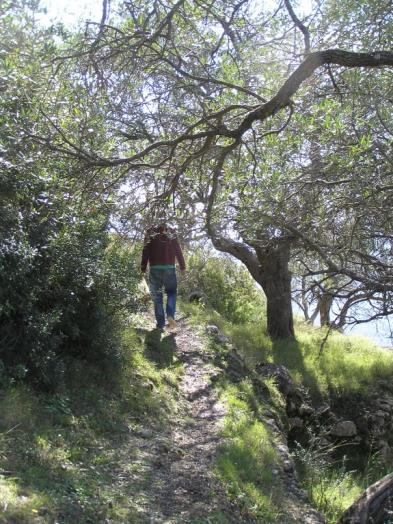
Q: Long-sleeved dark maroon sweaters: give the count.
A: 1